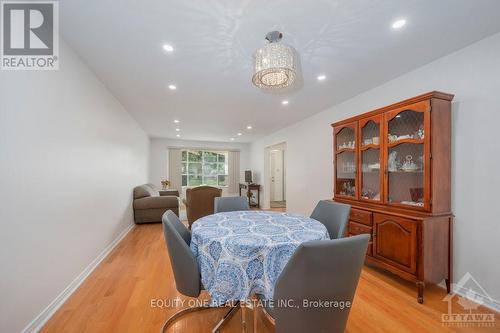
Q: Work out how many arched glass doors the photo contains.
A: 3